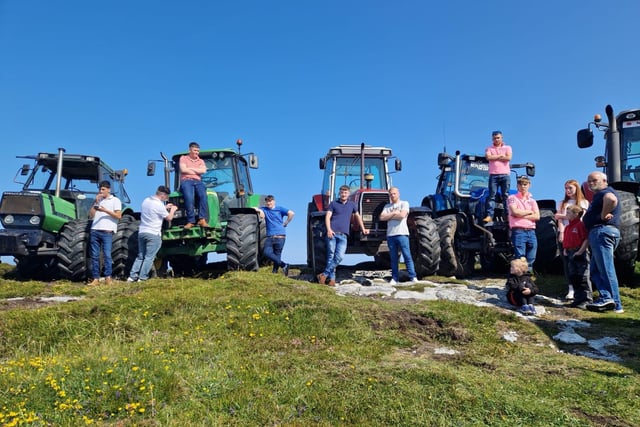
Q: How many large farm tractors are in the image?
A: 5